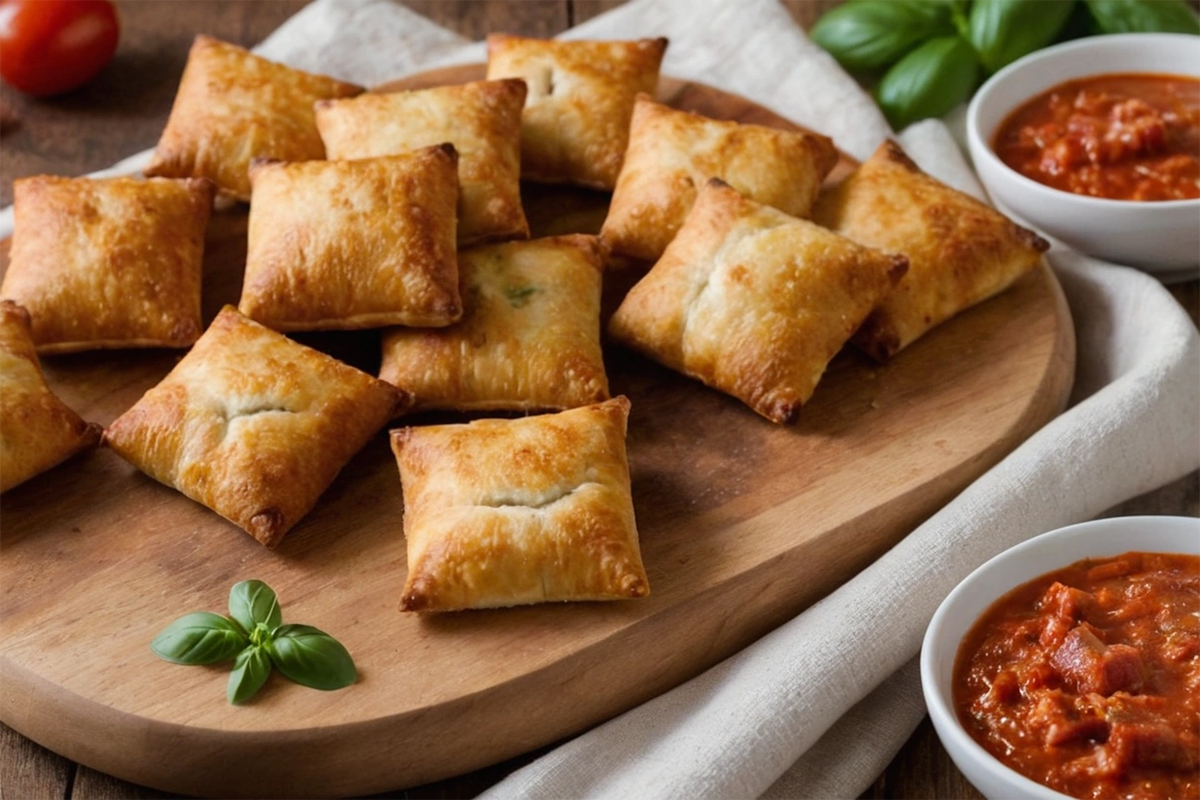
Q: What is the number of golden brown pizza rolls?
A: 12